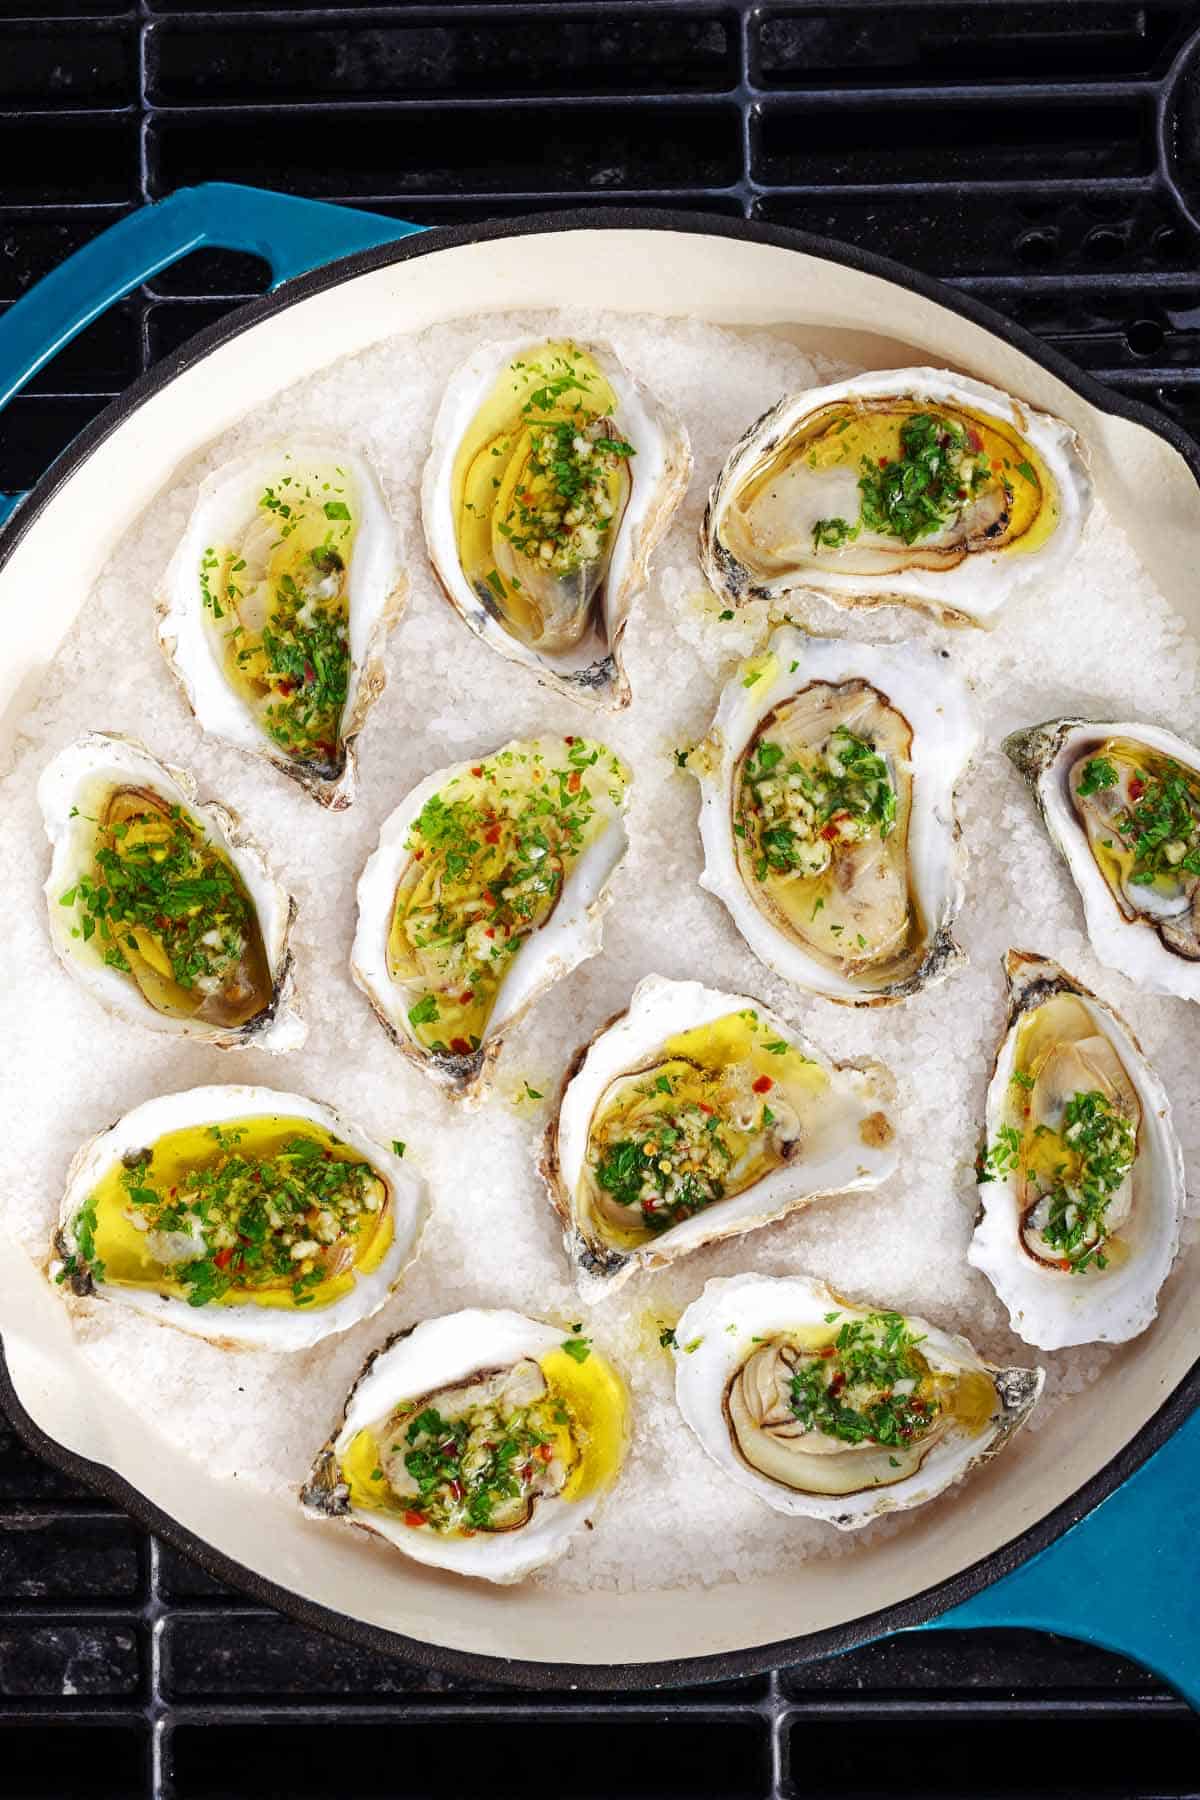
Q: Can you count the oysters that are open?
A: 12